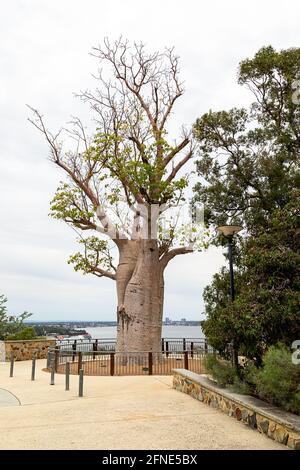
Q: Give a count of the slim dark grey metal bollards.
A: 5